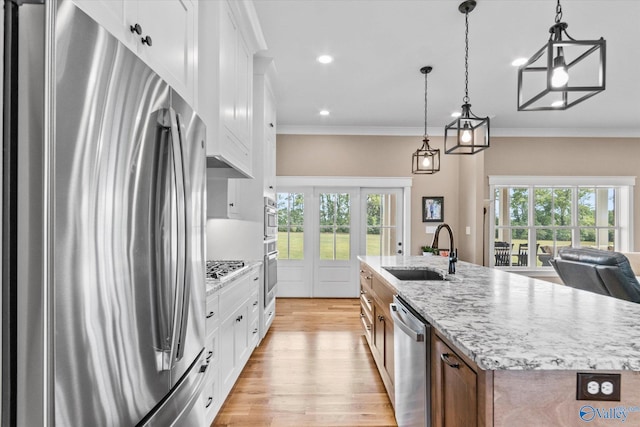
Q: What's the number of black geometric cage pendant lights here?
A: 3